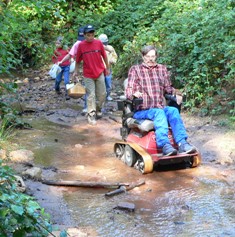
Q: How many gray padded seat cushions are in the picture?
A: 1